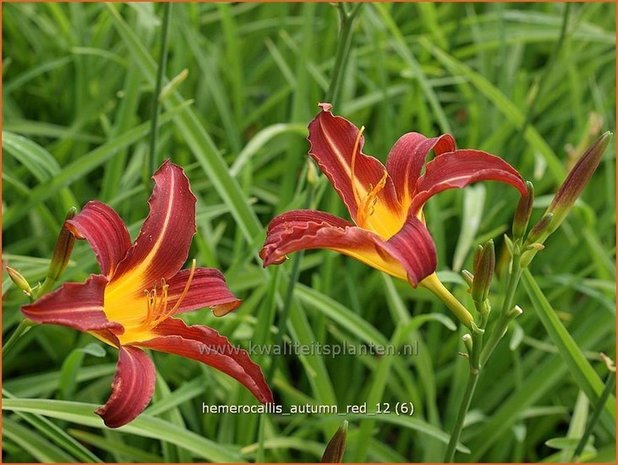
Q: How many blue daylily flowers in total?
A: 0